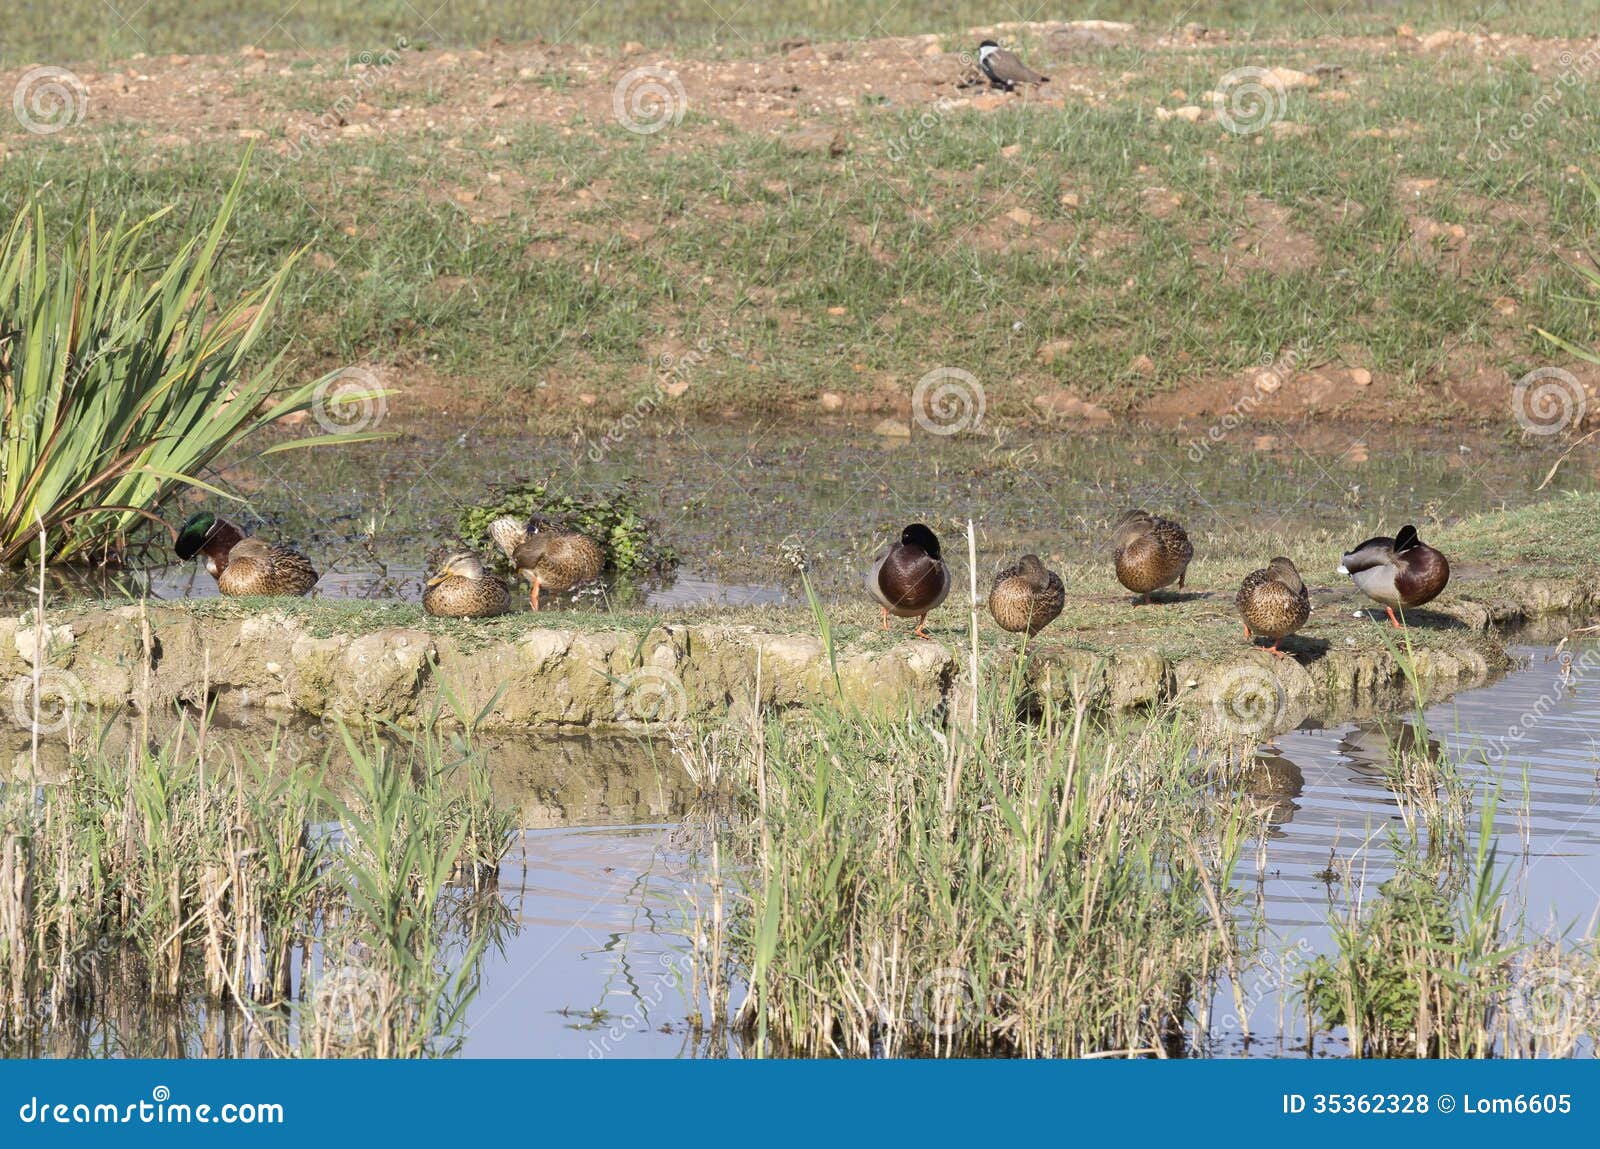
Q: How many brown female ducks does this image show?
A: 6